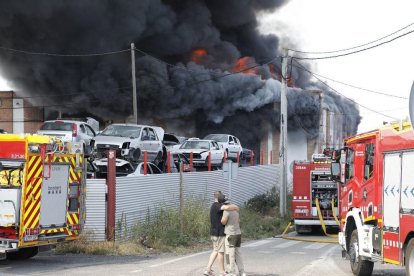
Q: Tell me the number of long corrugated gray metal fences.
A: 1